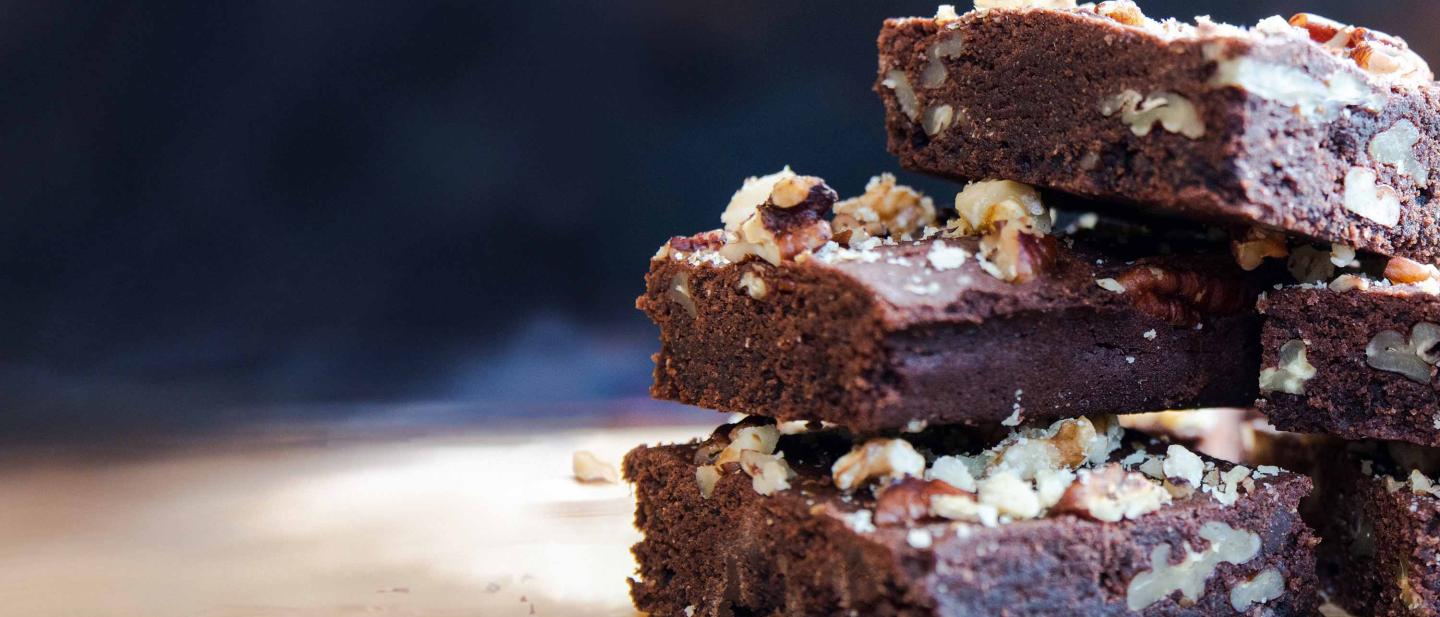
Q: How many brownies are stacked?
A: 5